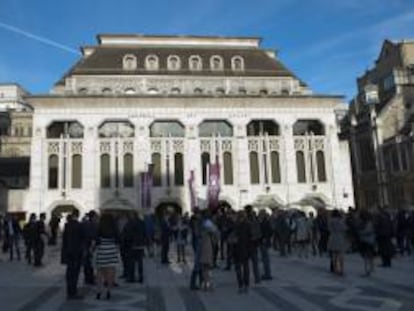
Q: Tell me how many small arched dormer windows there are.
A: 6